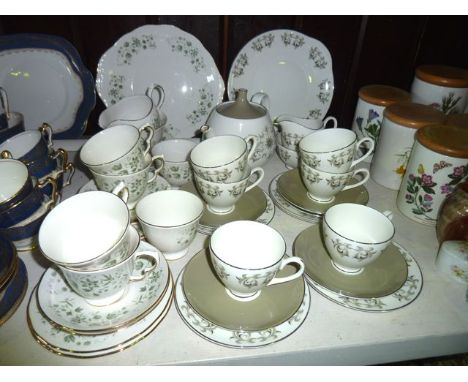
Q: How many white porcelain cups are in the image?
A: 12